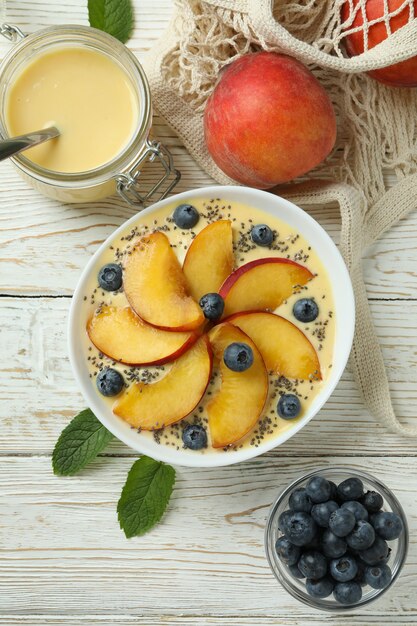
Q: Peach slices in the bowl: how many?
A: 7